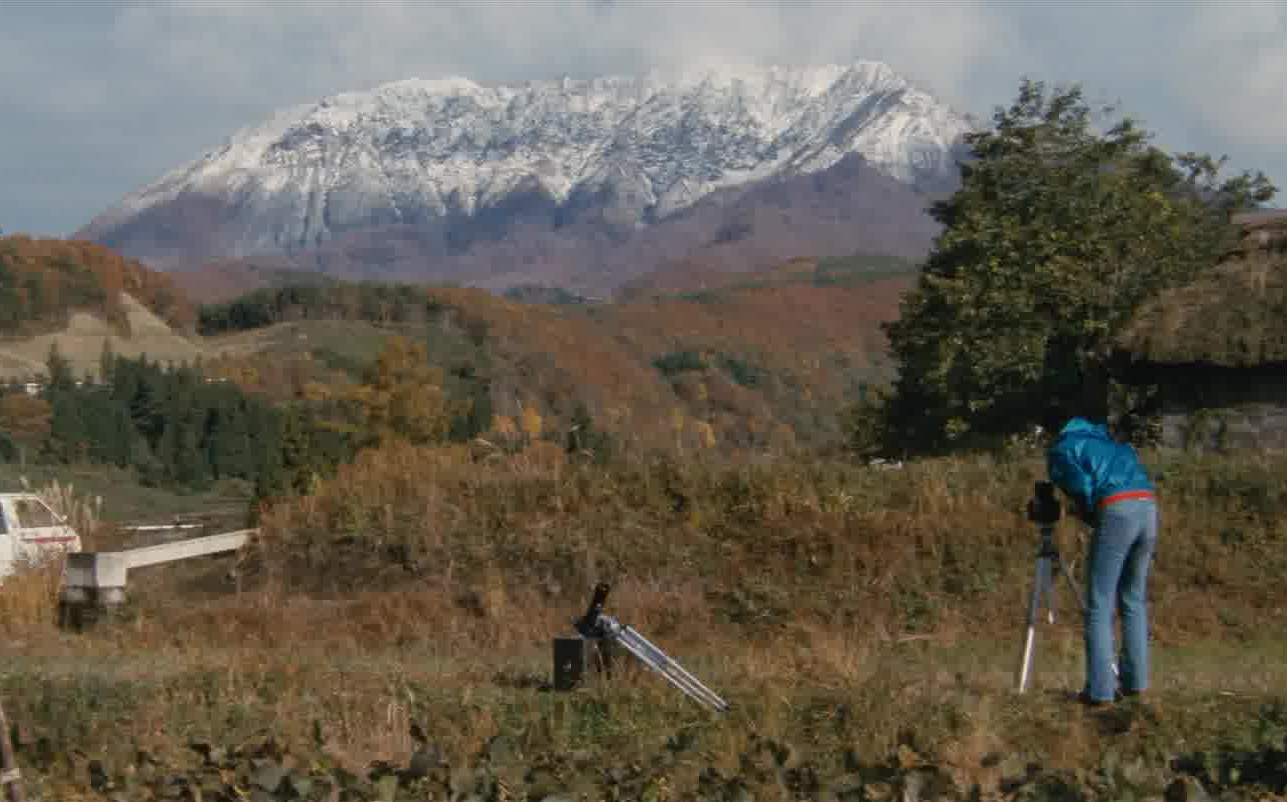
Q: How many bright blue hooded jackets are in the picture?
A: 1